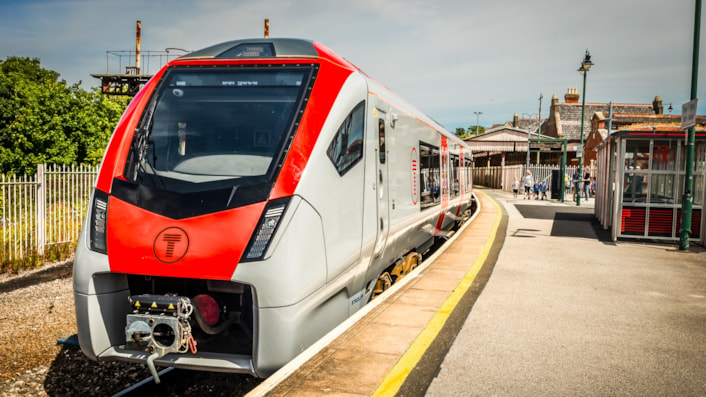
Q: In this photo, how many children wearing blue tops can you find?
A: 2